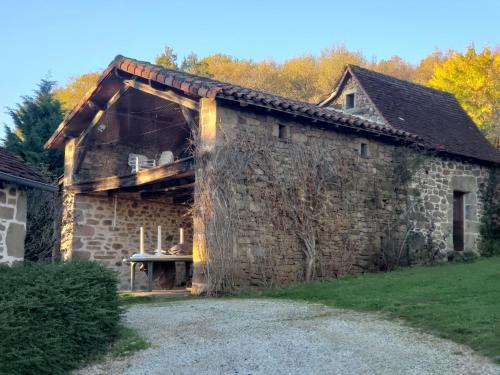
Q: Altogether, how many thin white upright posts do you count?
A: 3